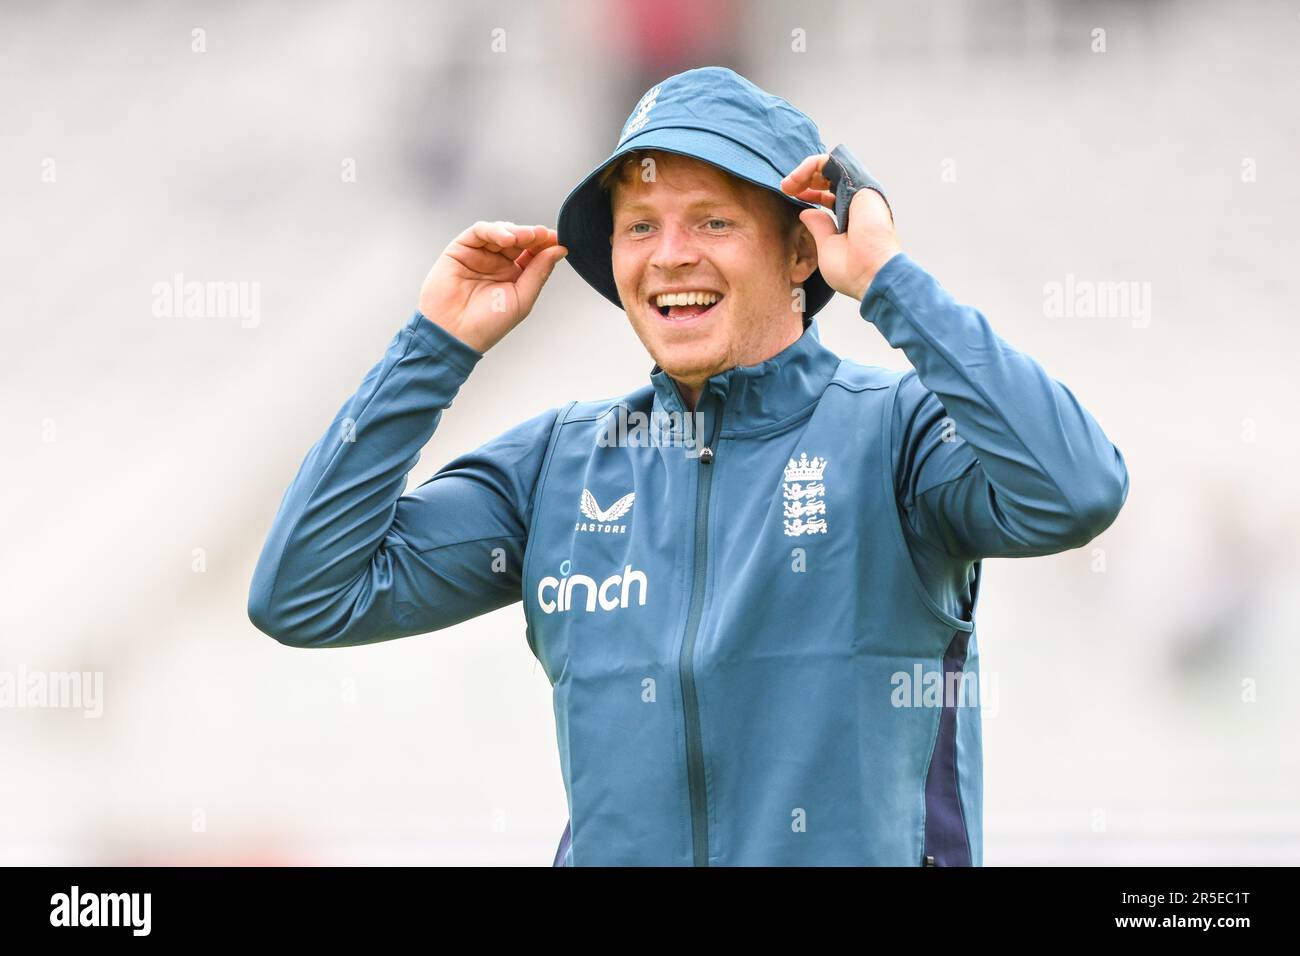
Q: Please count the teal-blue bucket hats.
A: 1